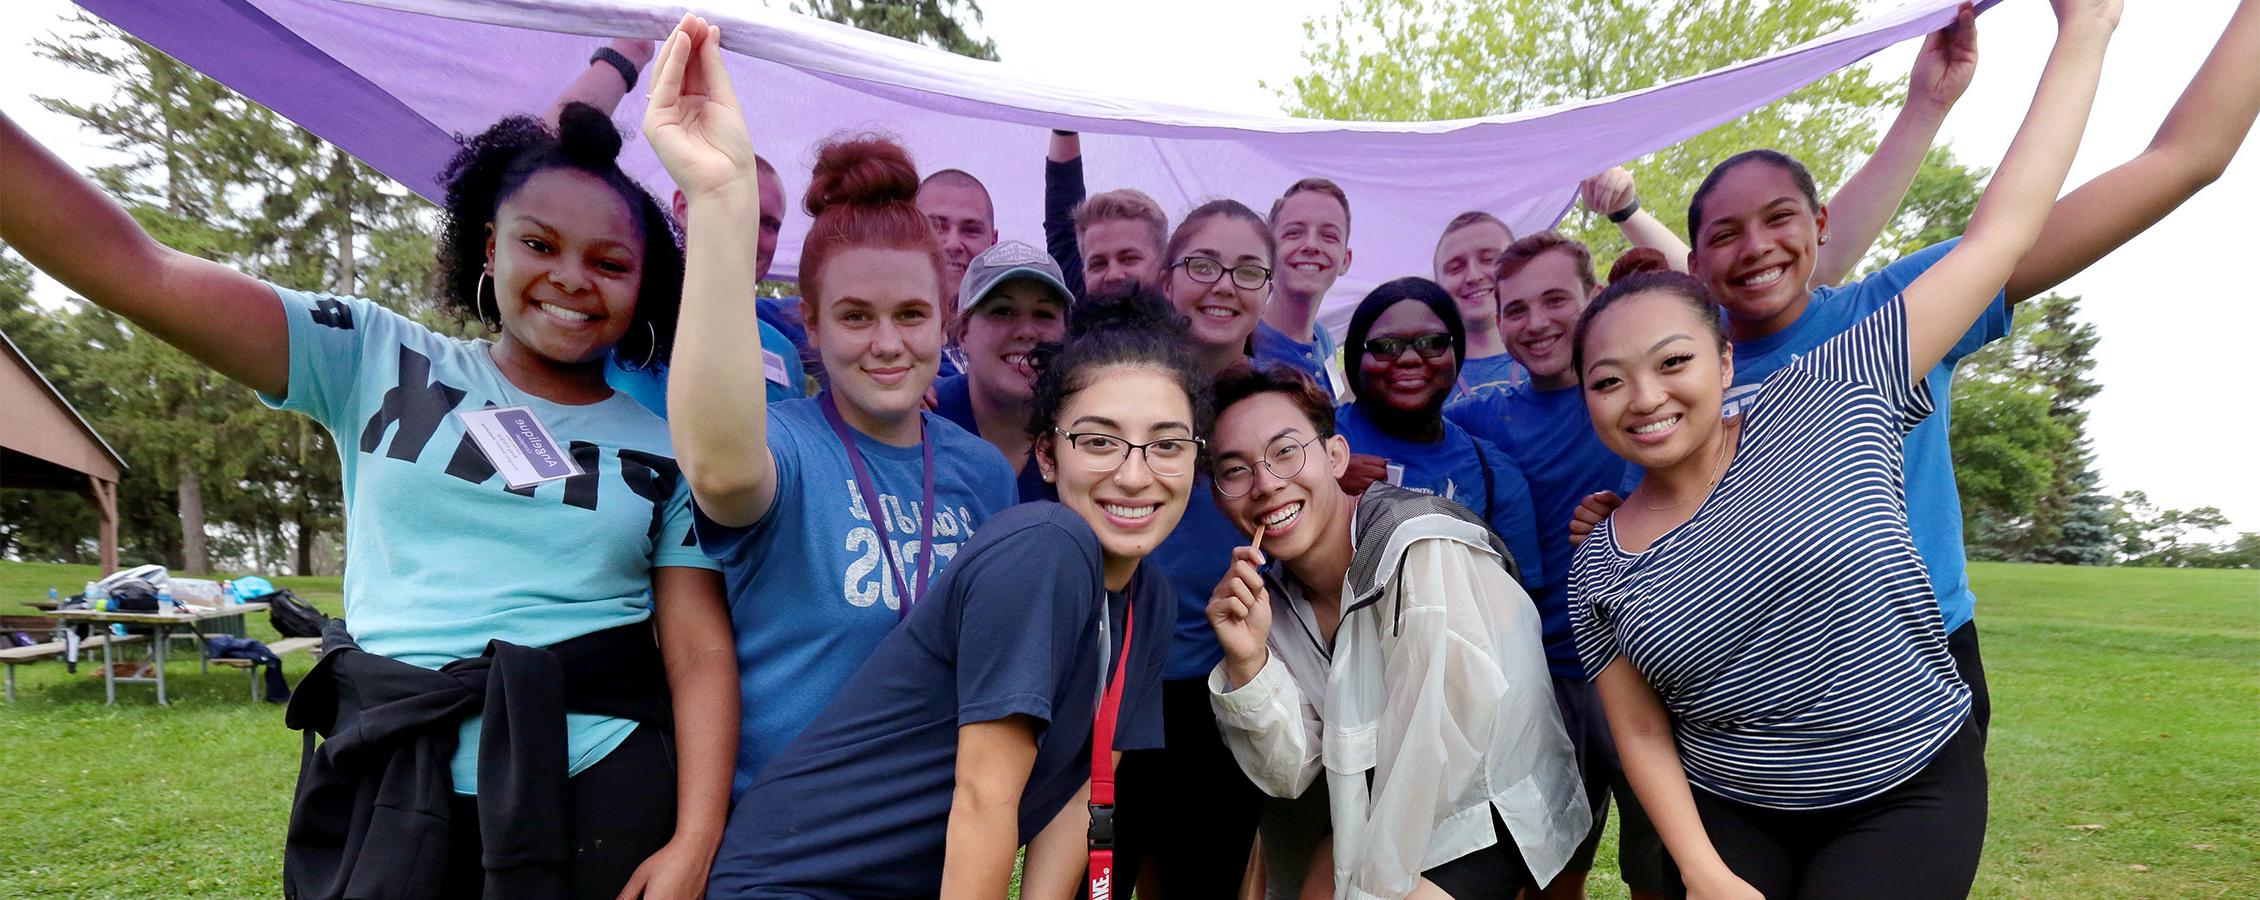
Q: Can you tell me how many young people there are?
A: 15